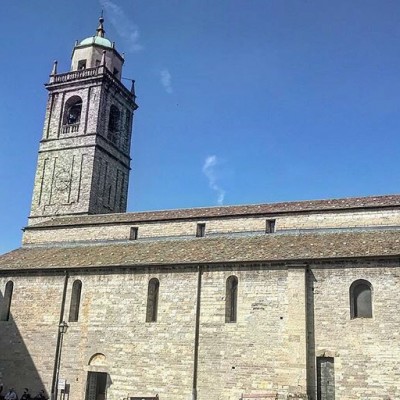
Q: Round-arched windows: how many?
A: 7